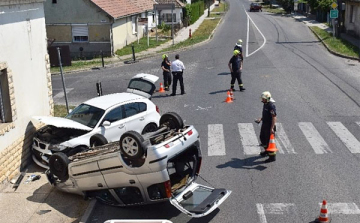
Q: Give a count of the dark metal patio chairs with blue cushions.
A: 0